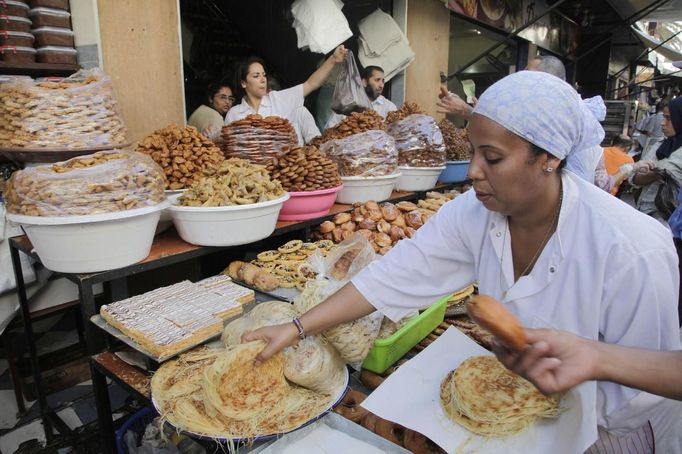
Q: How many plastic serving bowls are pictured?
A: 7